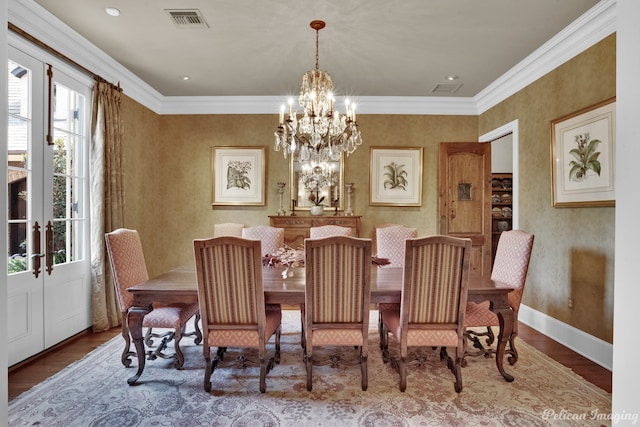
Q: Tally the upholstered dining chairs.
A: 9